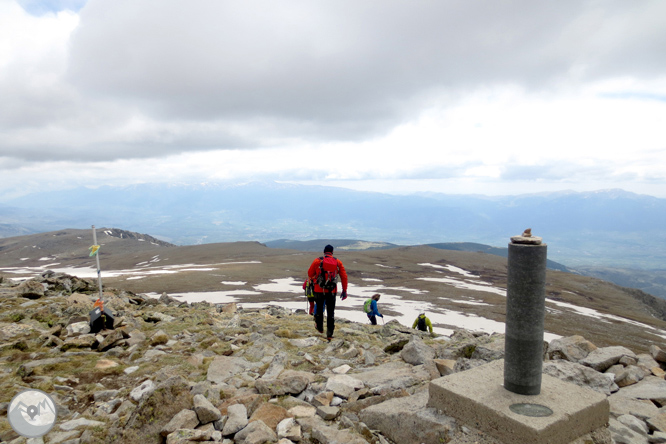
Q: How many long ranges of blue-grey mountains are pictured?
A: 1